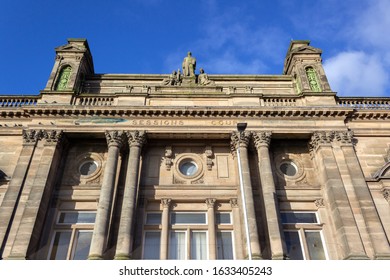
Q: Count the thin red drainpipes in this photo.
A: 0